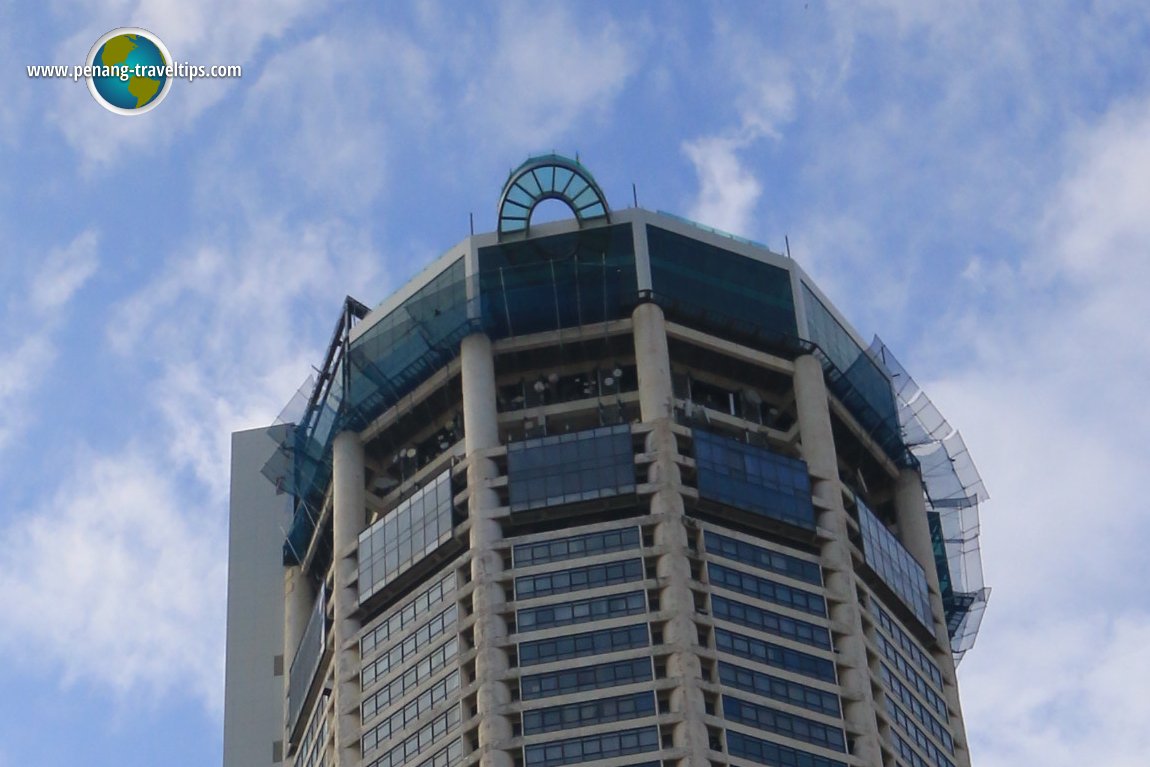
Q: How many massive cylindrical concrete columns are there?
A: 6